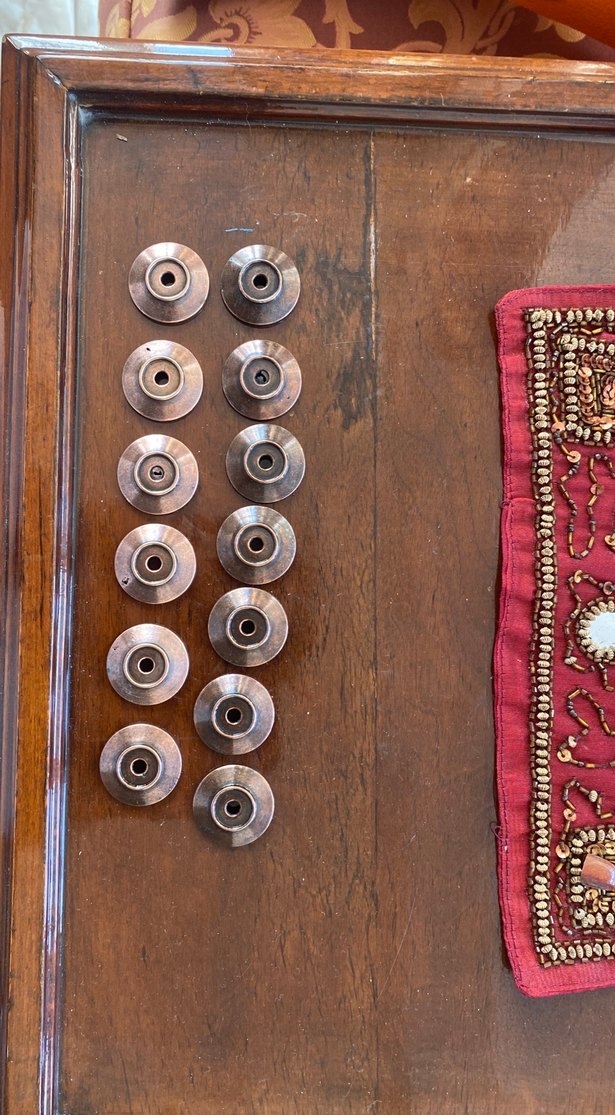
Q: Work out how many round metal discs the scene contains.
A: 13